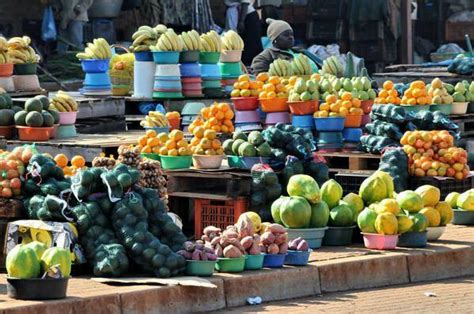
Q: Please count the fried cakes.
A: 0